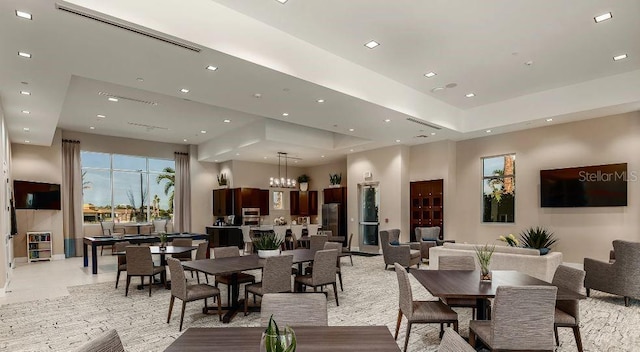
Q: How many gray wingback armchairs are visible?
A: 3